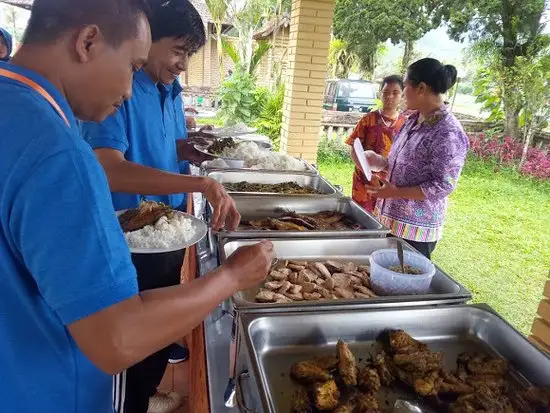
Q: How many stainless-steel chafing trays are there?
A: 5